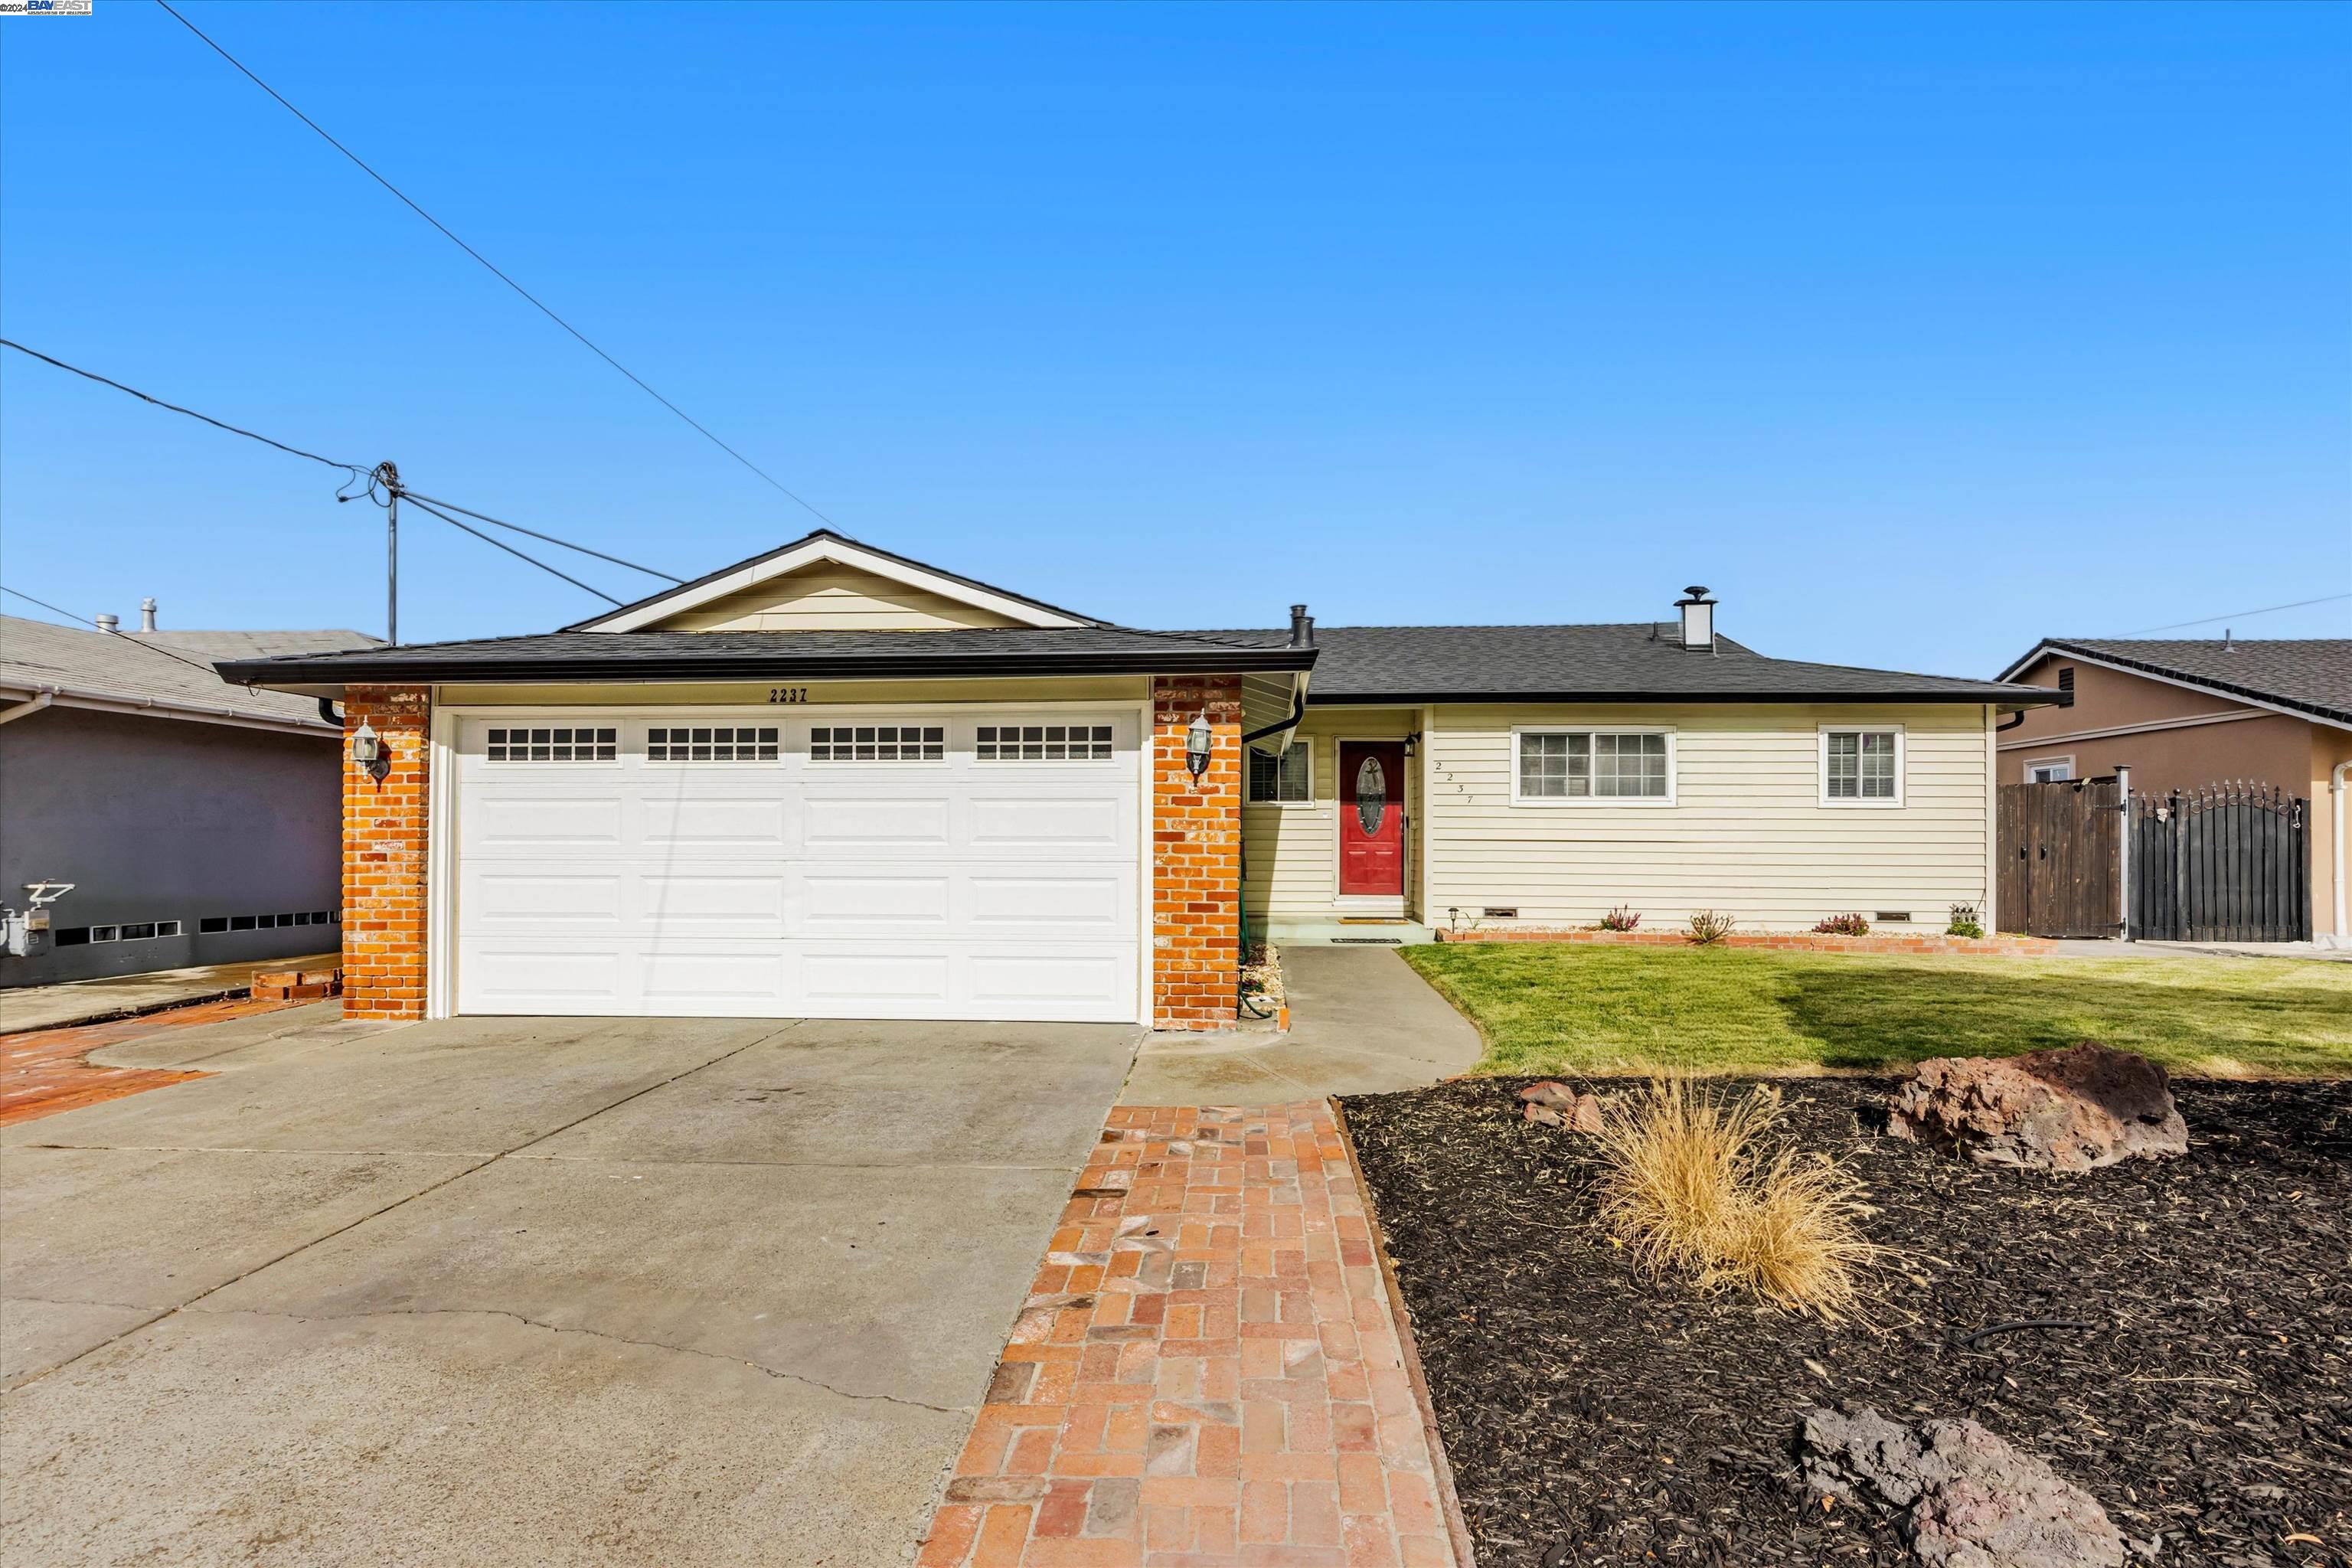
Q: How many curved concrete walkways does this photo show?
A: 1